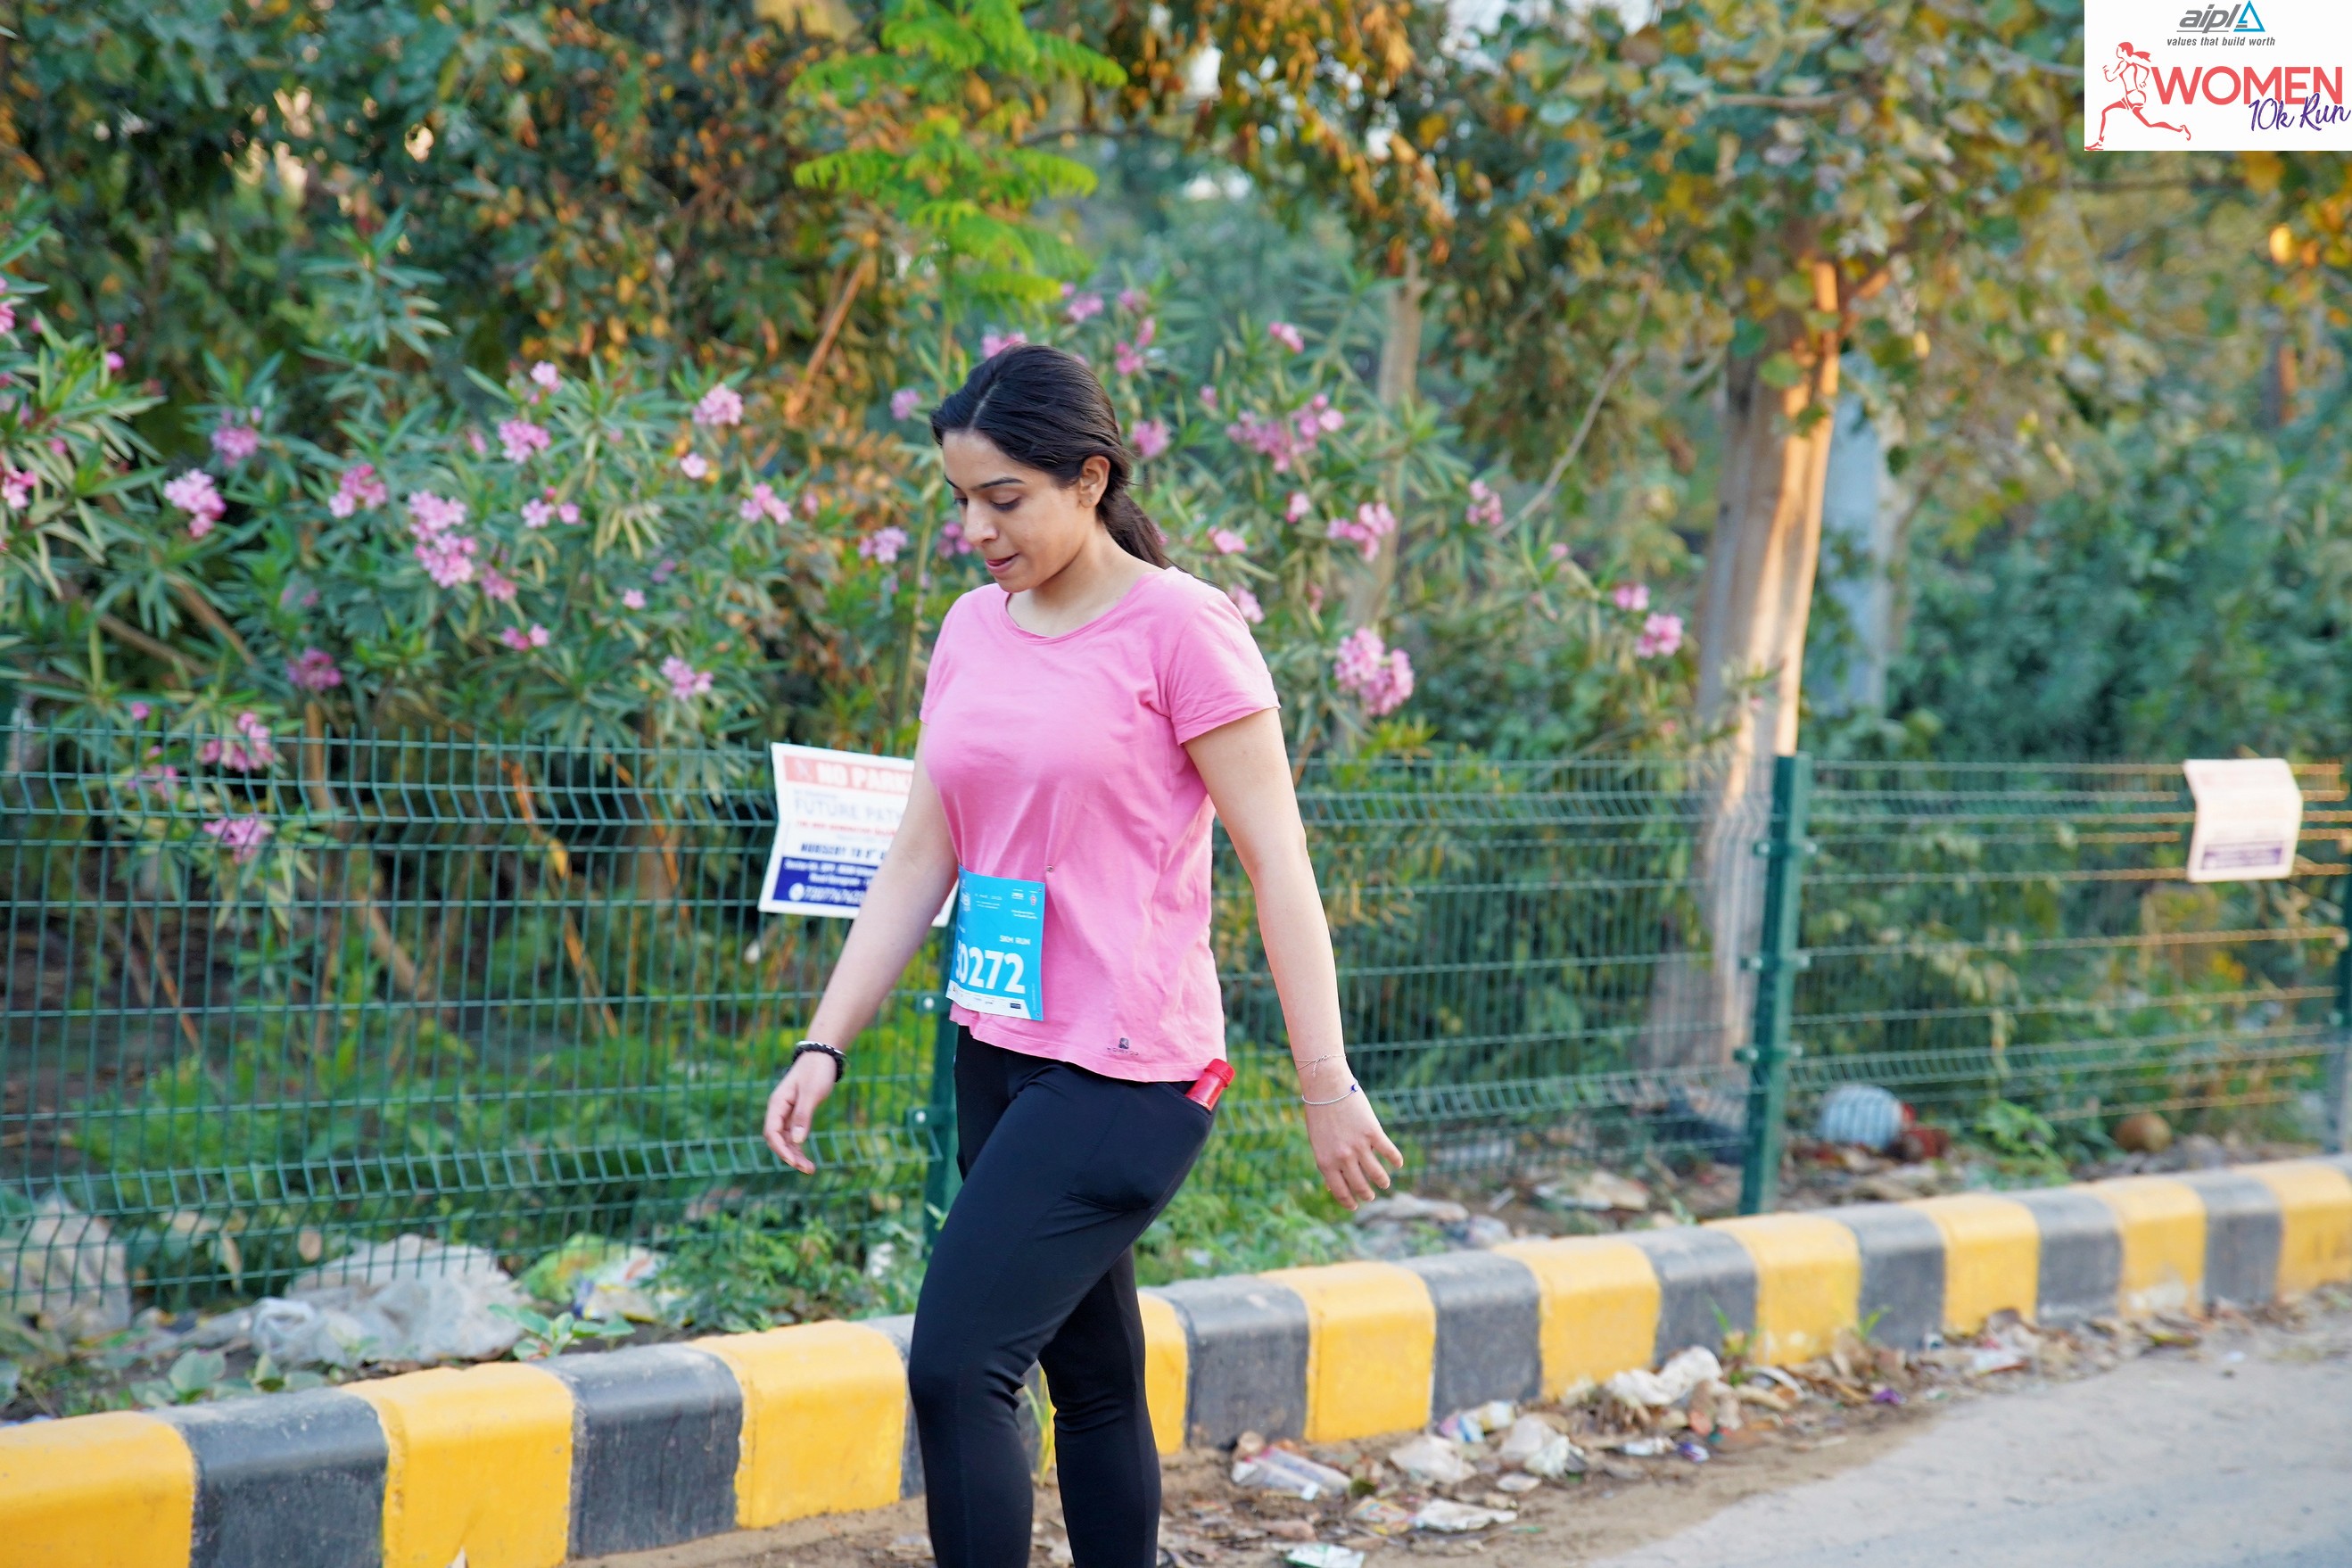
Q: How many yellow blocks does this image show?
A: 10